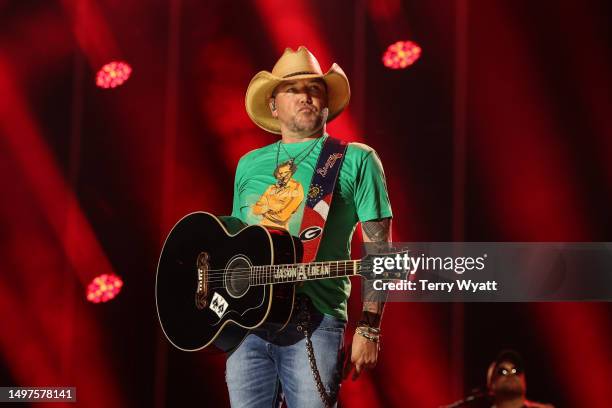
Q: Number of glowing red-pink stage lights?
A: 3